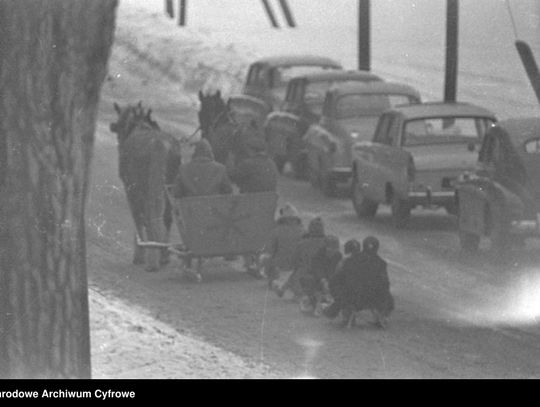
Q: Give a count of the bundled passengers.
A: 7